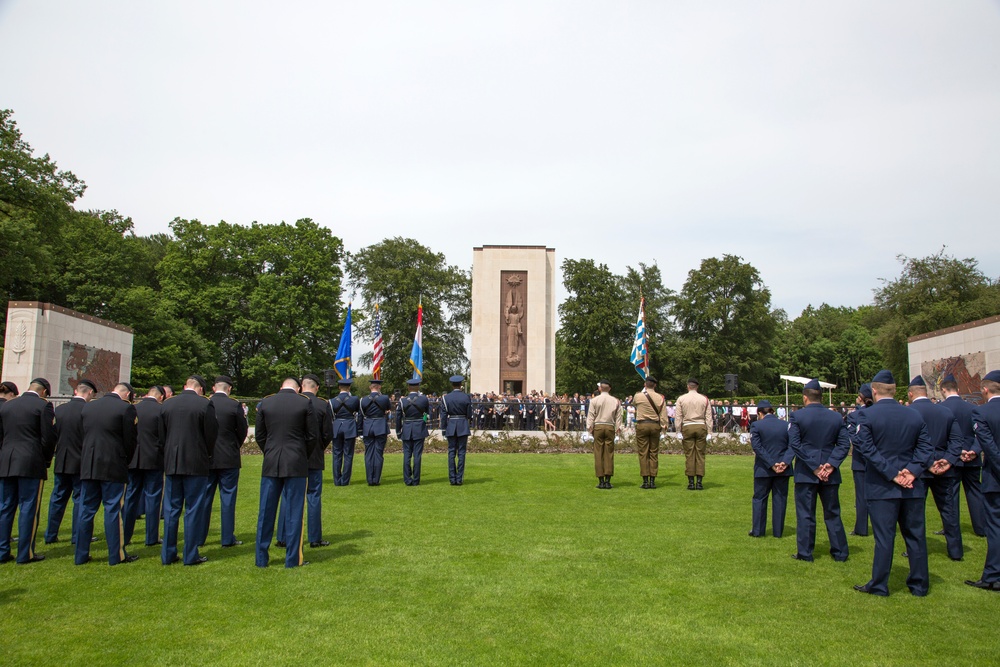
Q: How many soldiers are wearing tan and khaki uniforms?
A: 3